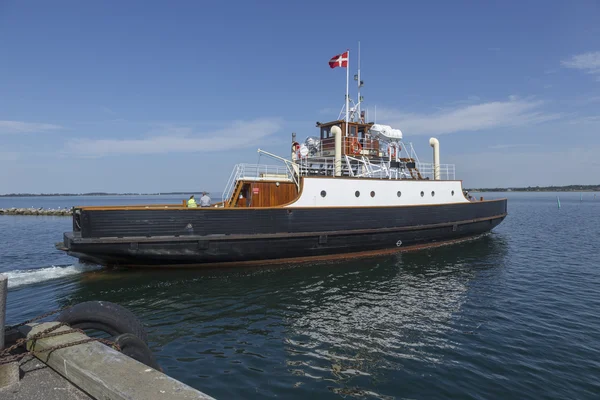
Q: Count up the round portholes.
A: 7